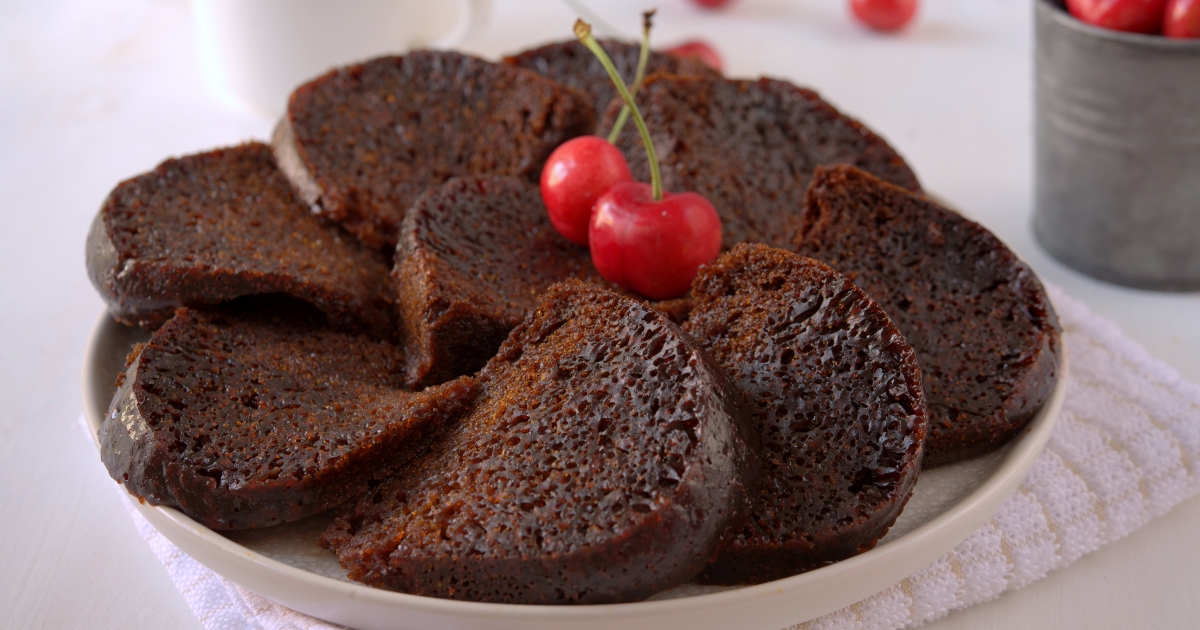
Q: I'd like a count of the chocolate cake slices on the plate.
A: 9